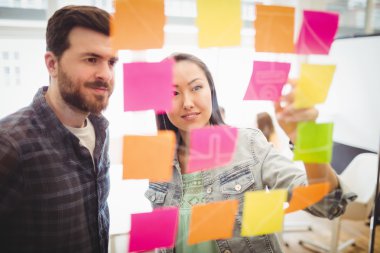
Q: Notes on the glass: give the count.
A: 14